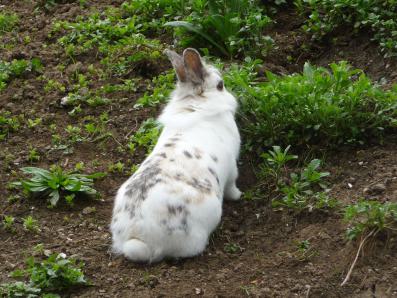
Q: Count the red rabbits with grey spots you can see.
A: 0